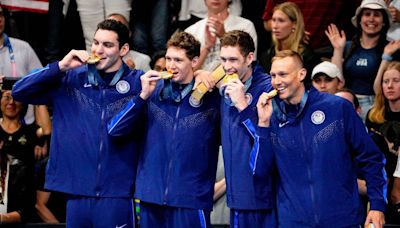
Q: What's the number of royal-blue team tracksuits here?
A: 4